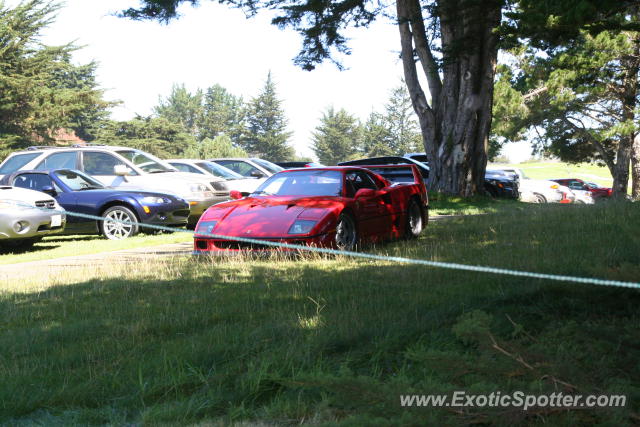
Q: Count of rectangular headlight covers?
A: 2